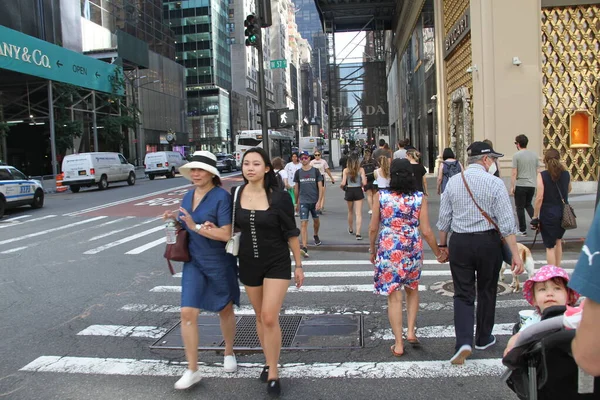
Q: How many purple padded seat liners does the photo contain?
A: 0